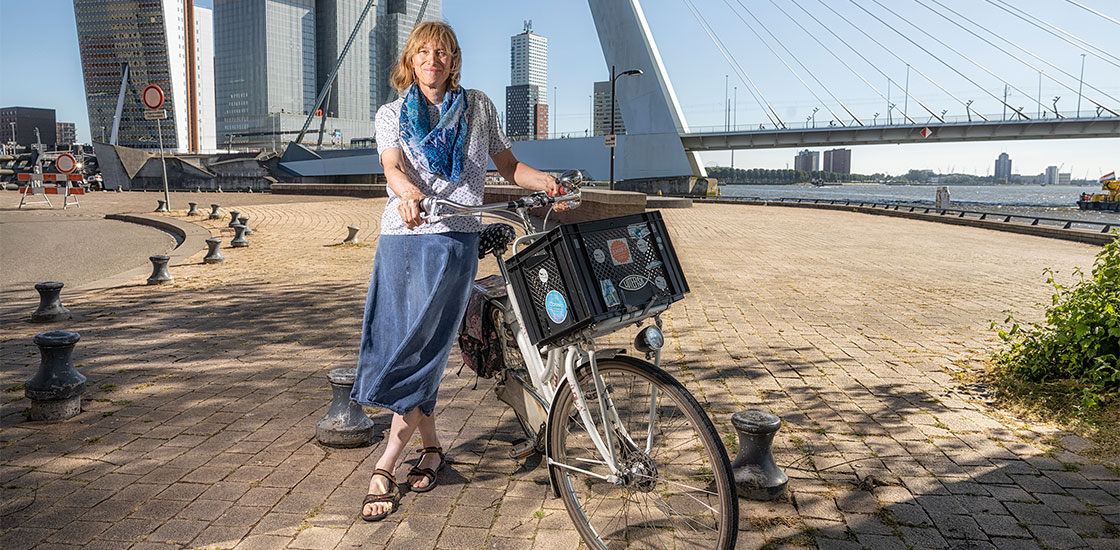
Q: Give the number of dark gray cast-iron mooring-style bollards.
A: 13